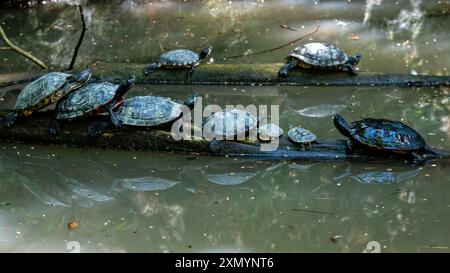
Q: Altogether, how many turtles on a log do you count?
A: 9